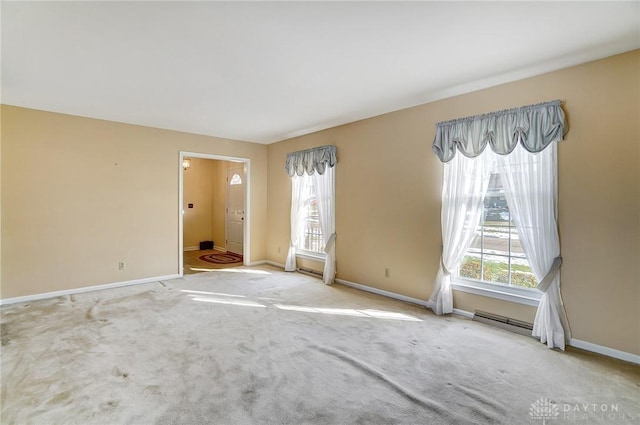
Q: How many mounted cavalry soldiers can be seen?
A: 0